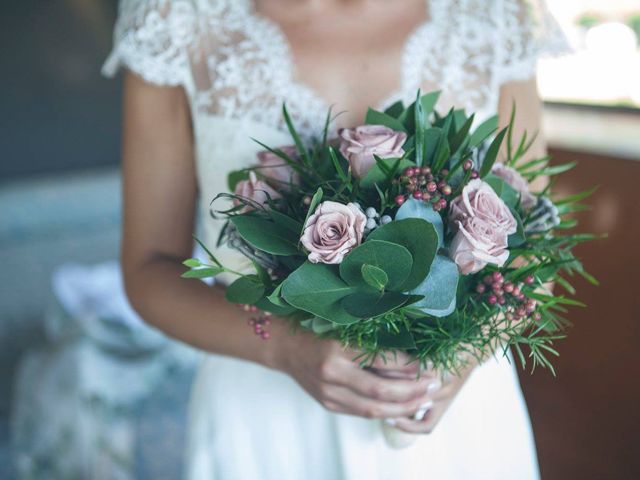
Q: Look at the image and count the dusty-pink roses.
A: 7